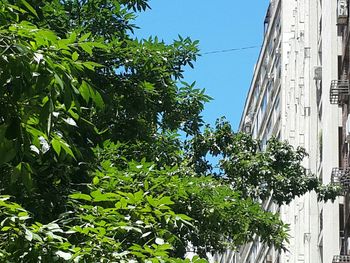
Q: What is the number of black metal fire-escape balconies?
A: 3